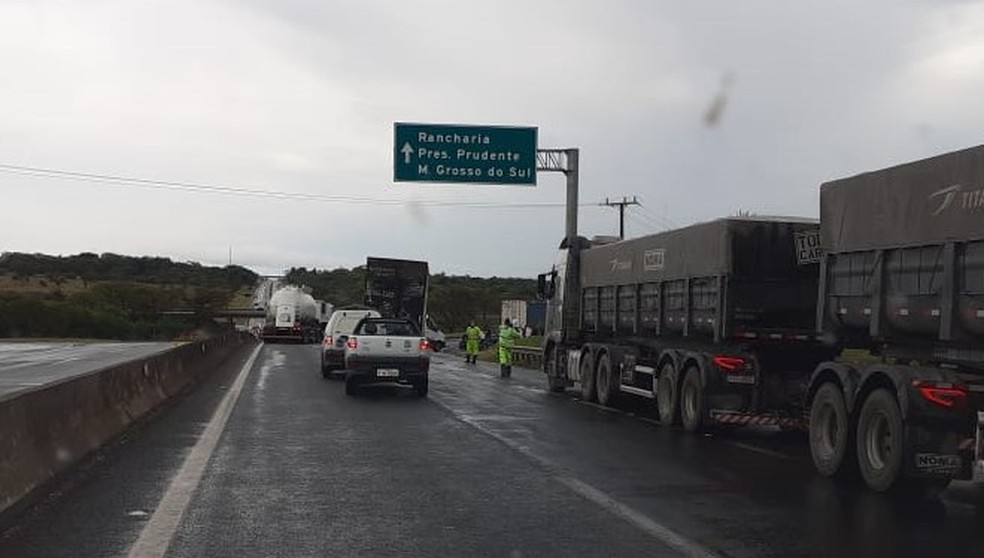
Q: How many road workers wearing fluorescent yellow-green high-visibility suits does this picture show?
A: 2